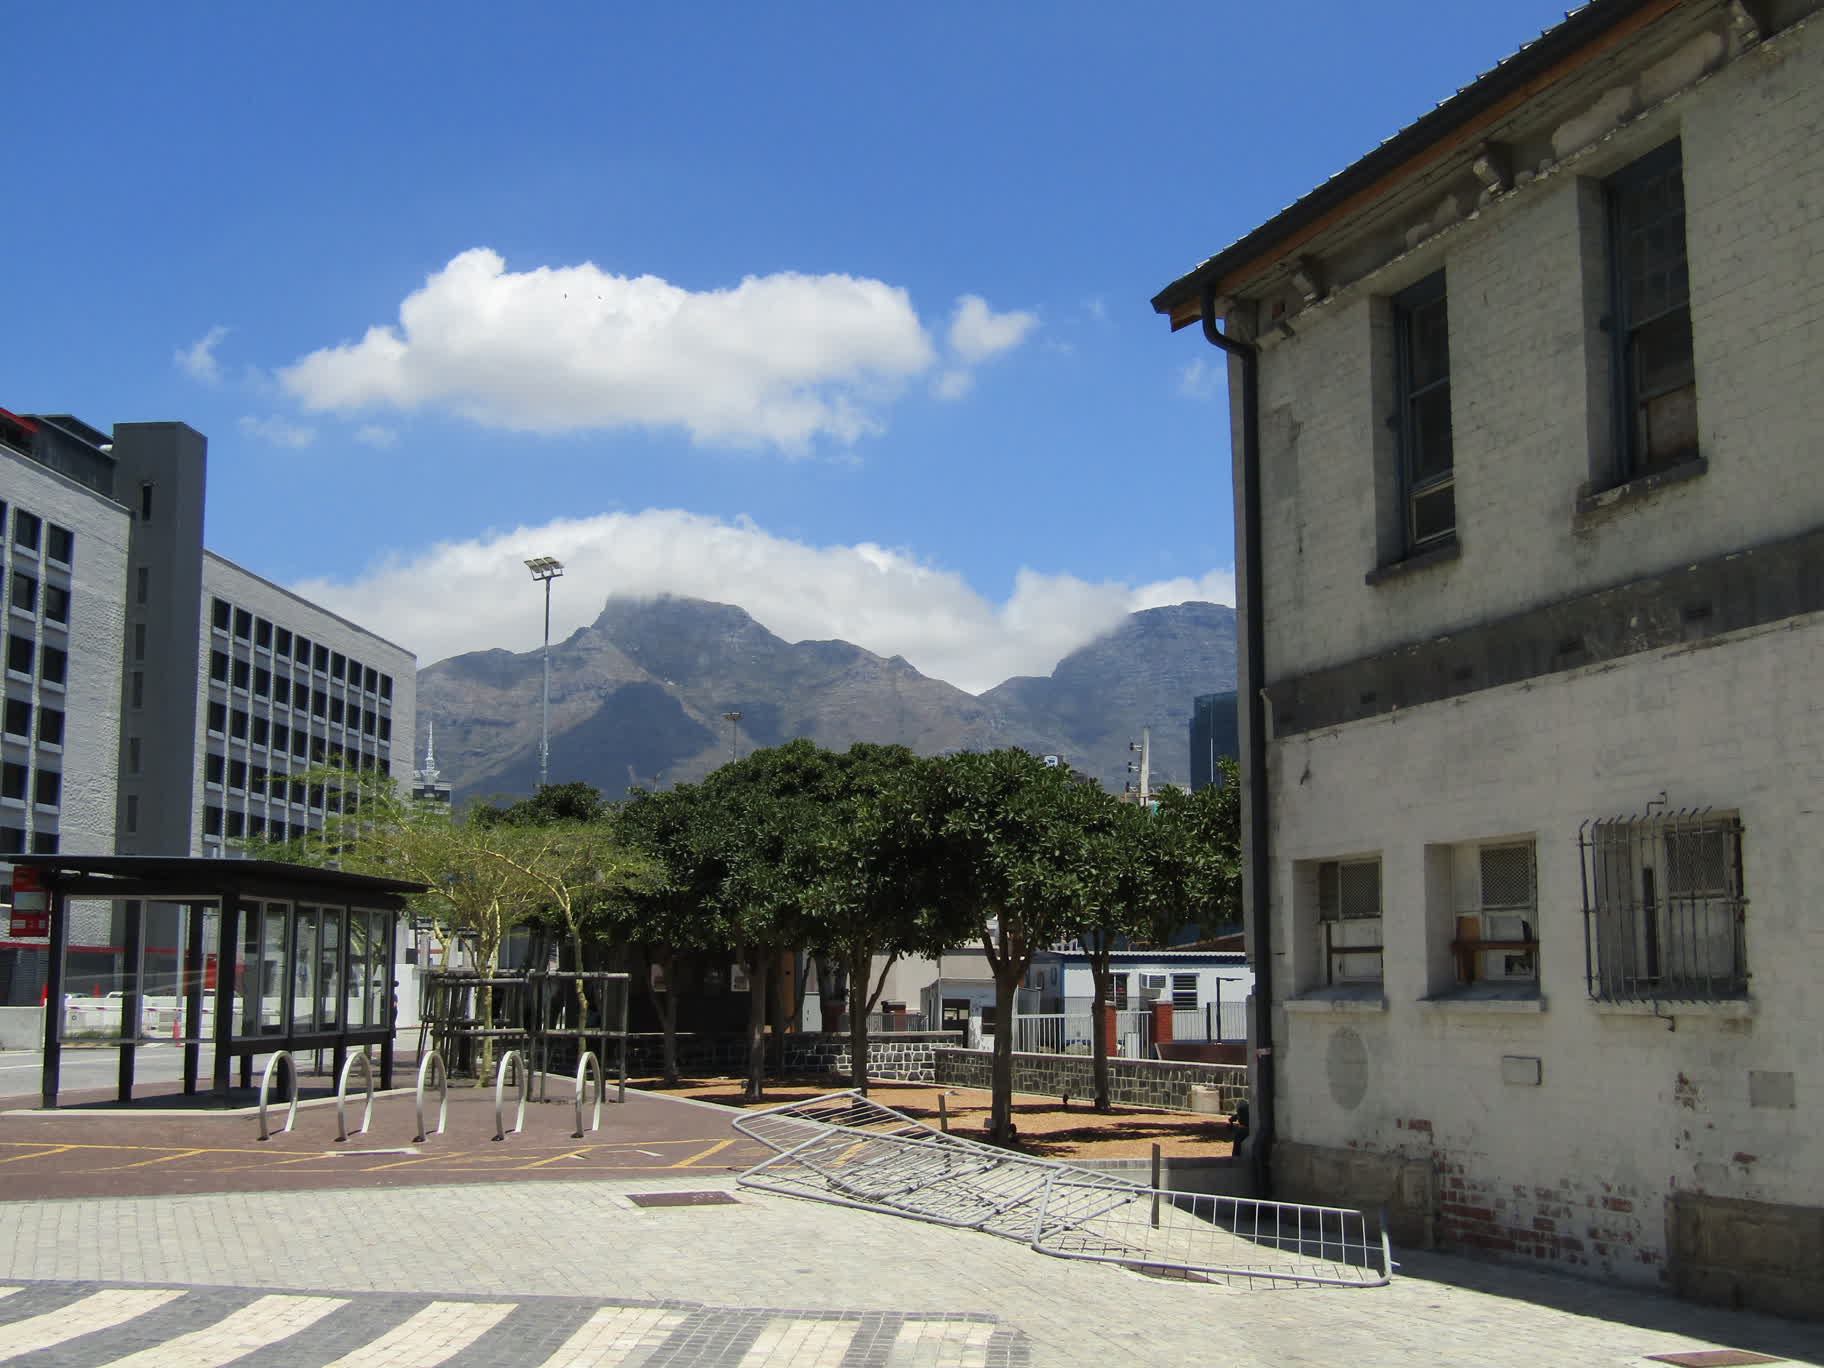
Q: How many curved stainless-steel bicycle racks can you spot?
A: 5